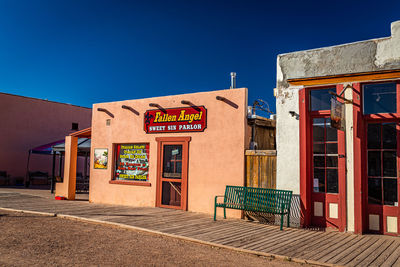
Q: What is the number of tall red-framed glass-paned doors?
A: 2